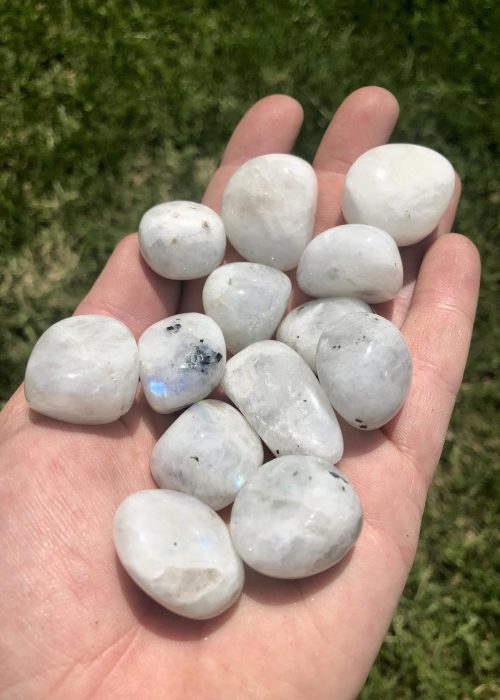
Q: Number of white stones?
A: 13